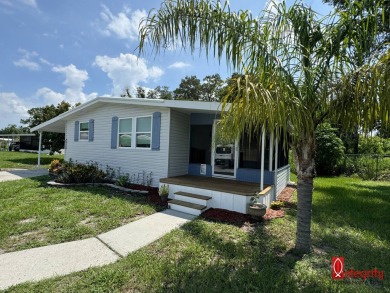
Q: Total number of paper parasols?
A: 0